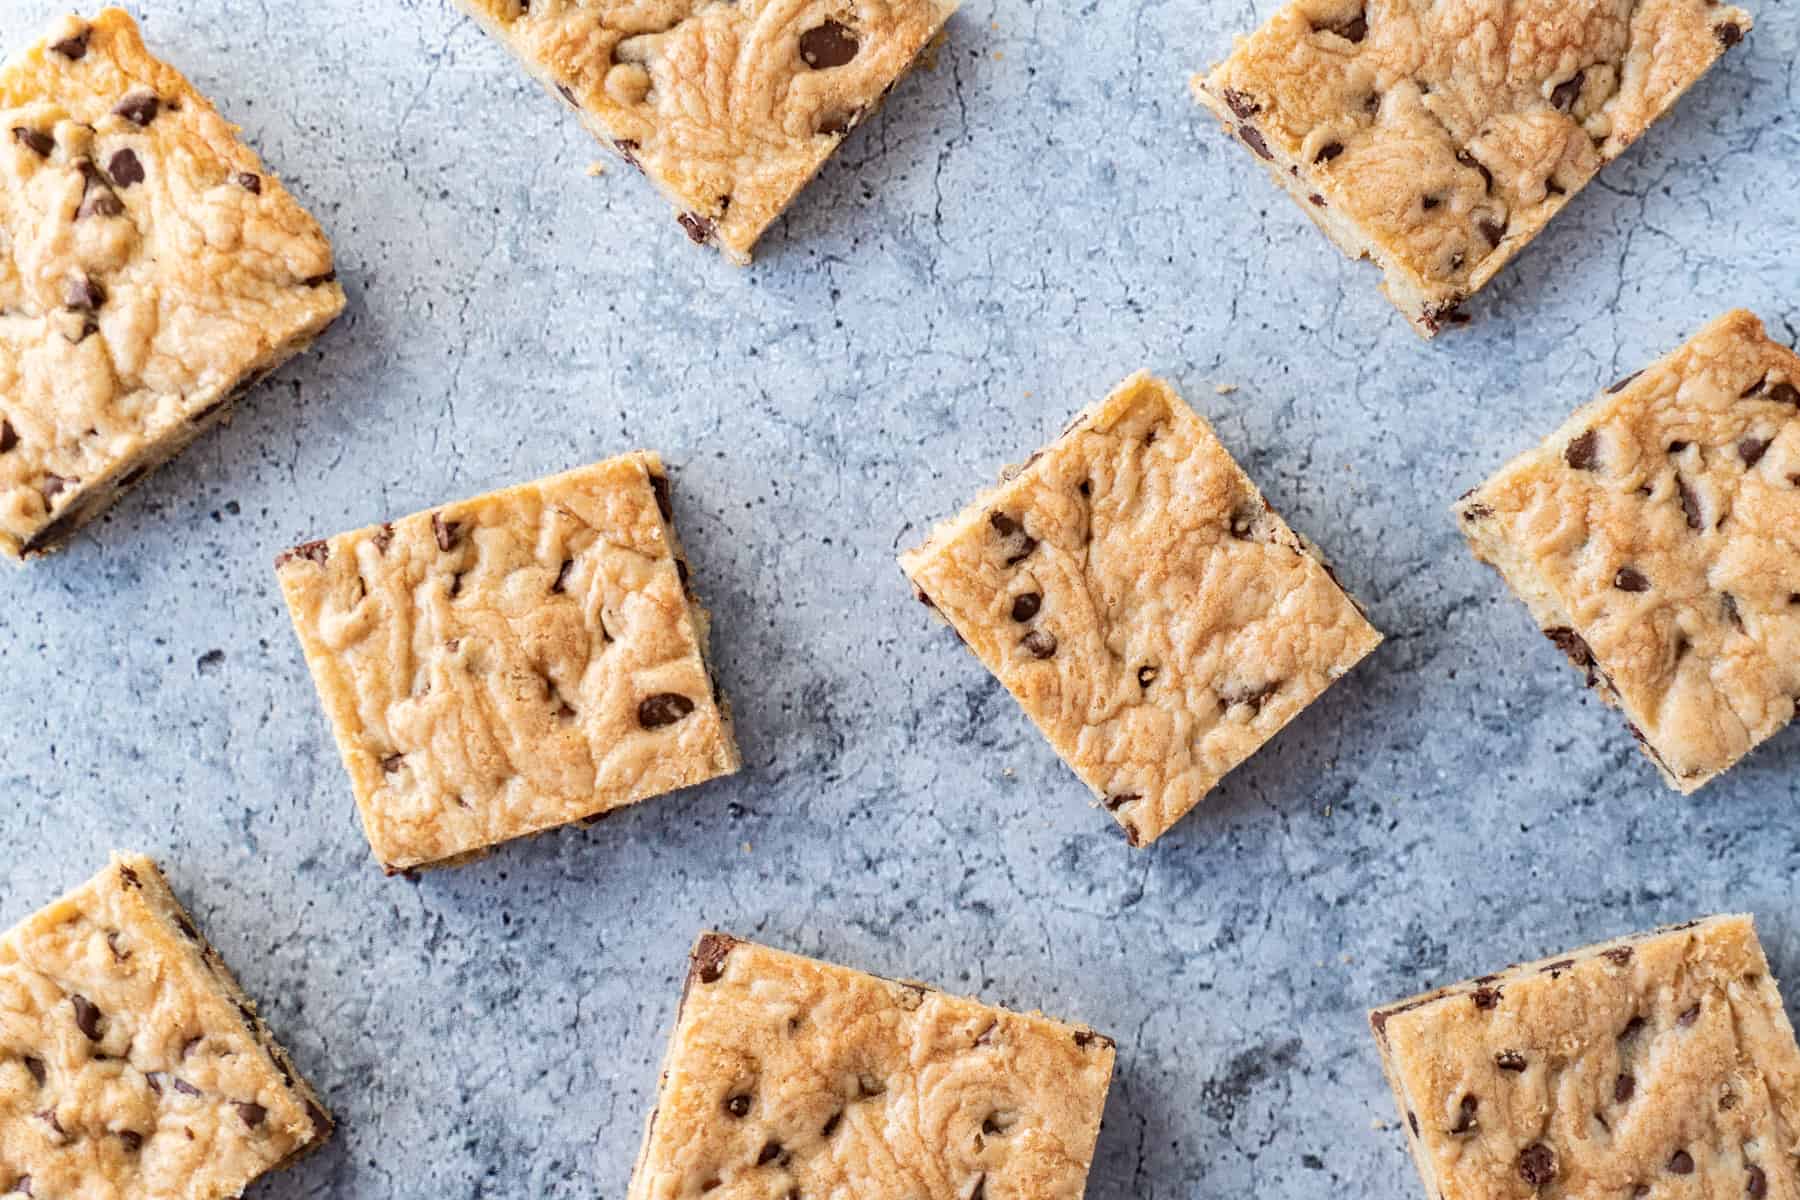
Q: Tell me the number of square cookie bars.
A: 9